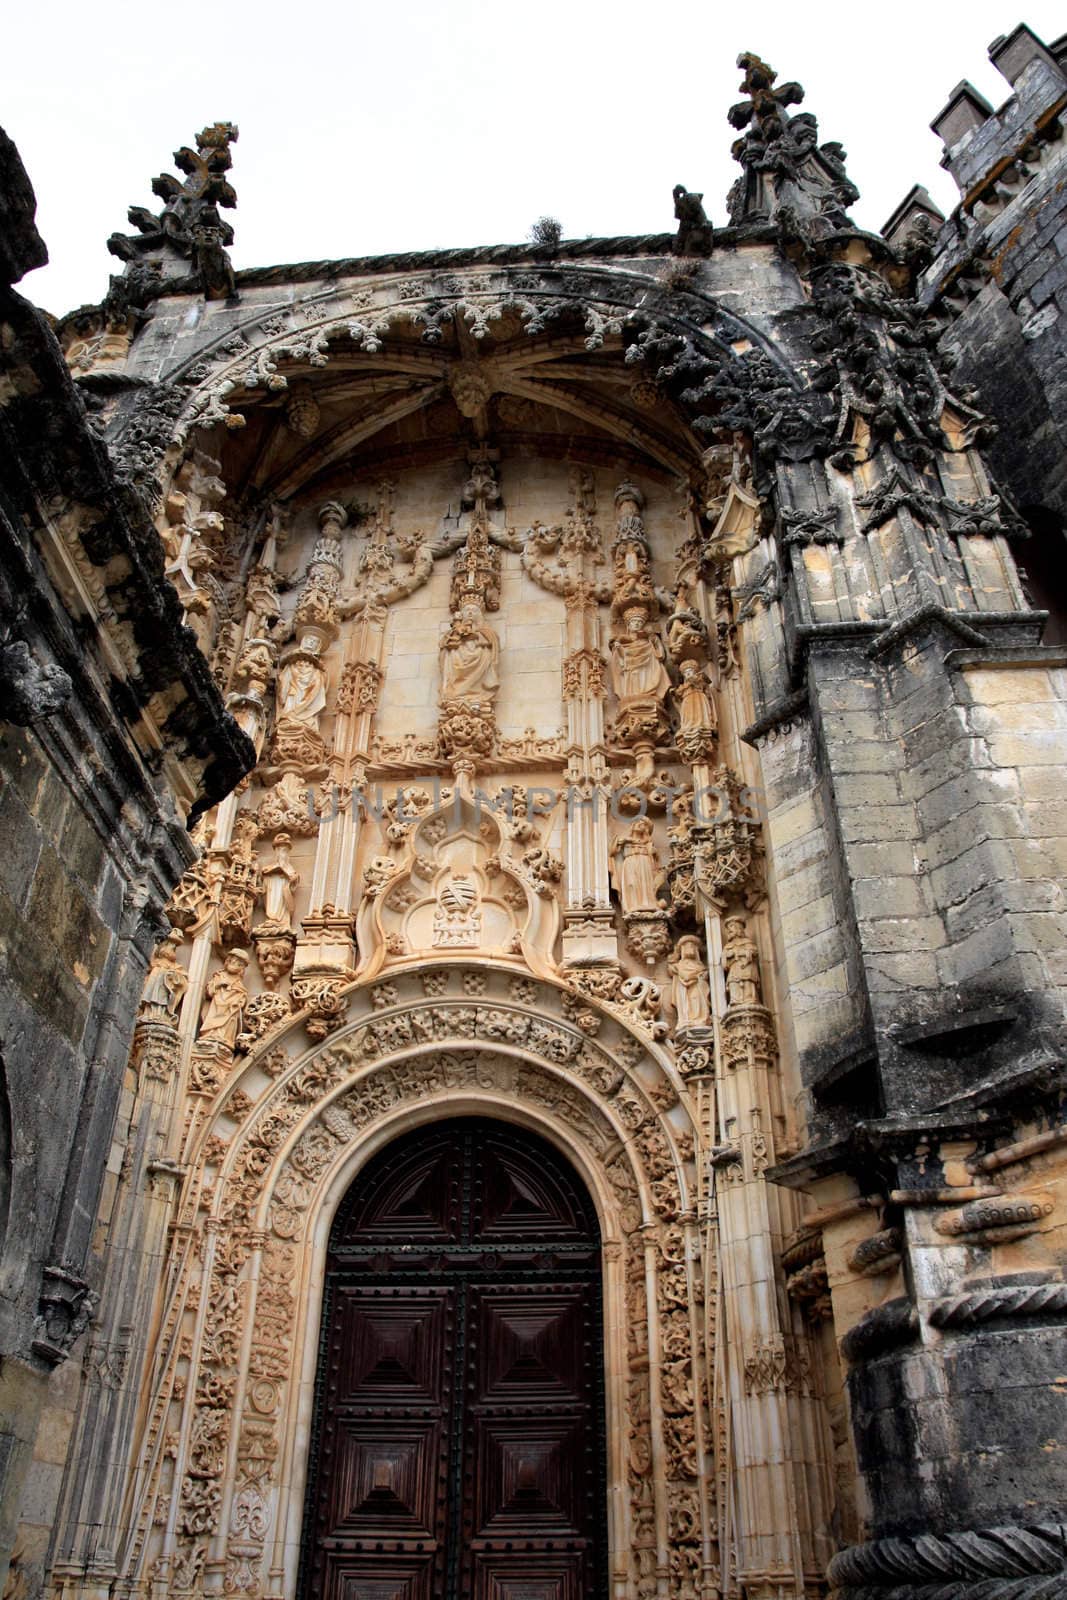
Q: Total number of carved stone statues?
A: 11